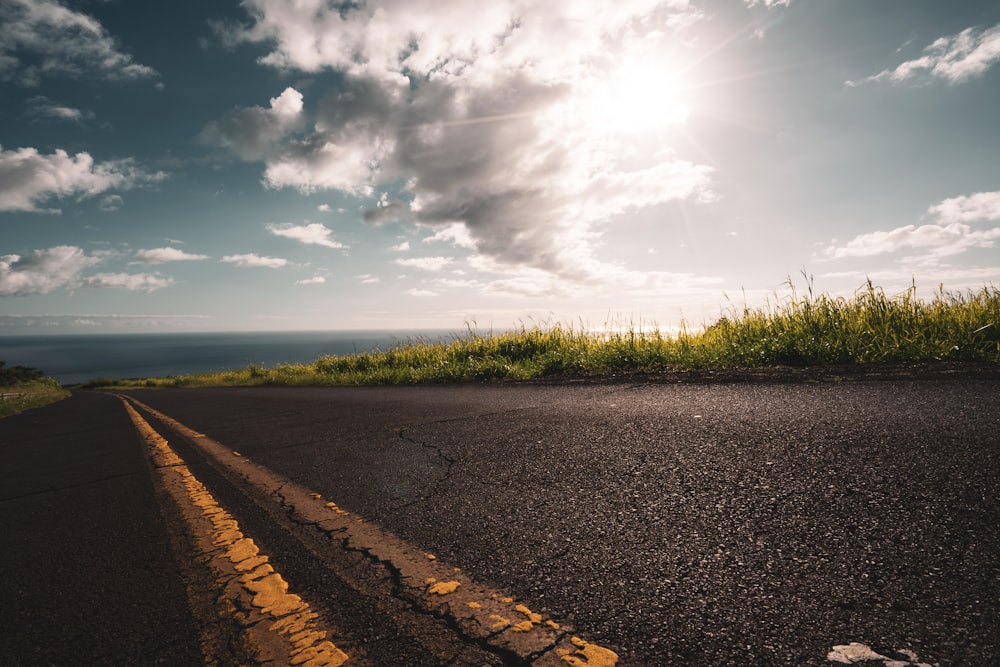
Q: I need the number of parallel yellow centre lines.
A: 2